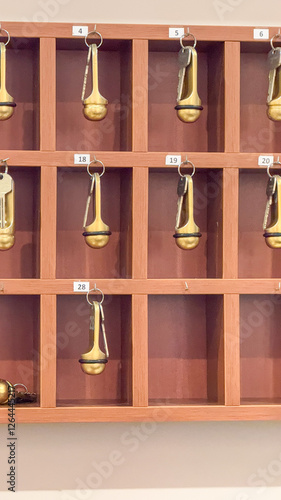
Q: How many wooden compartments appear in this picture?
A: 12